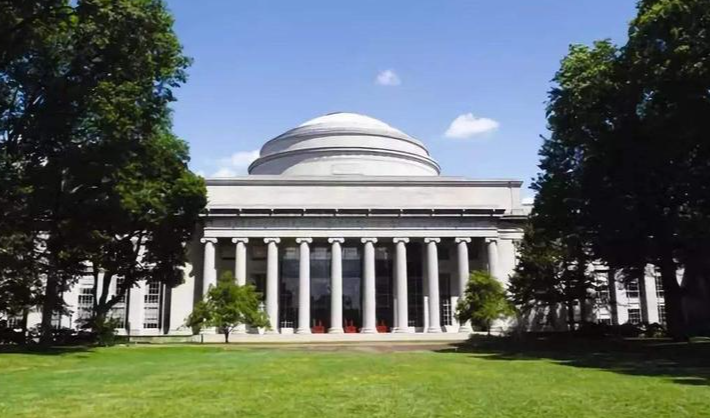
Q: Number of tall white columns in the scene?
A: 10